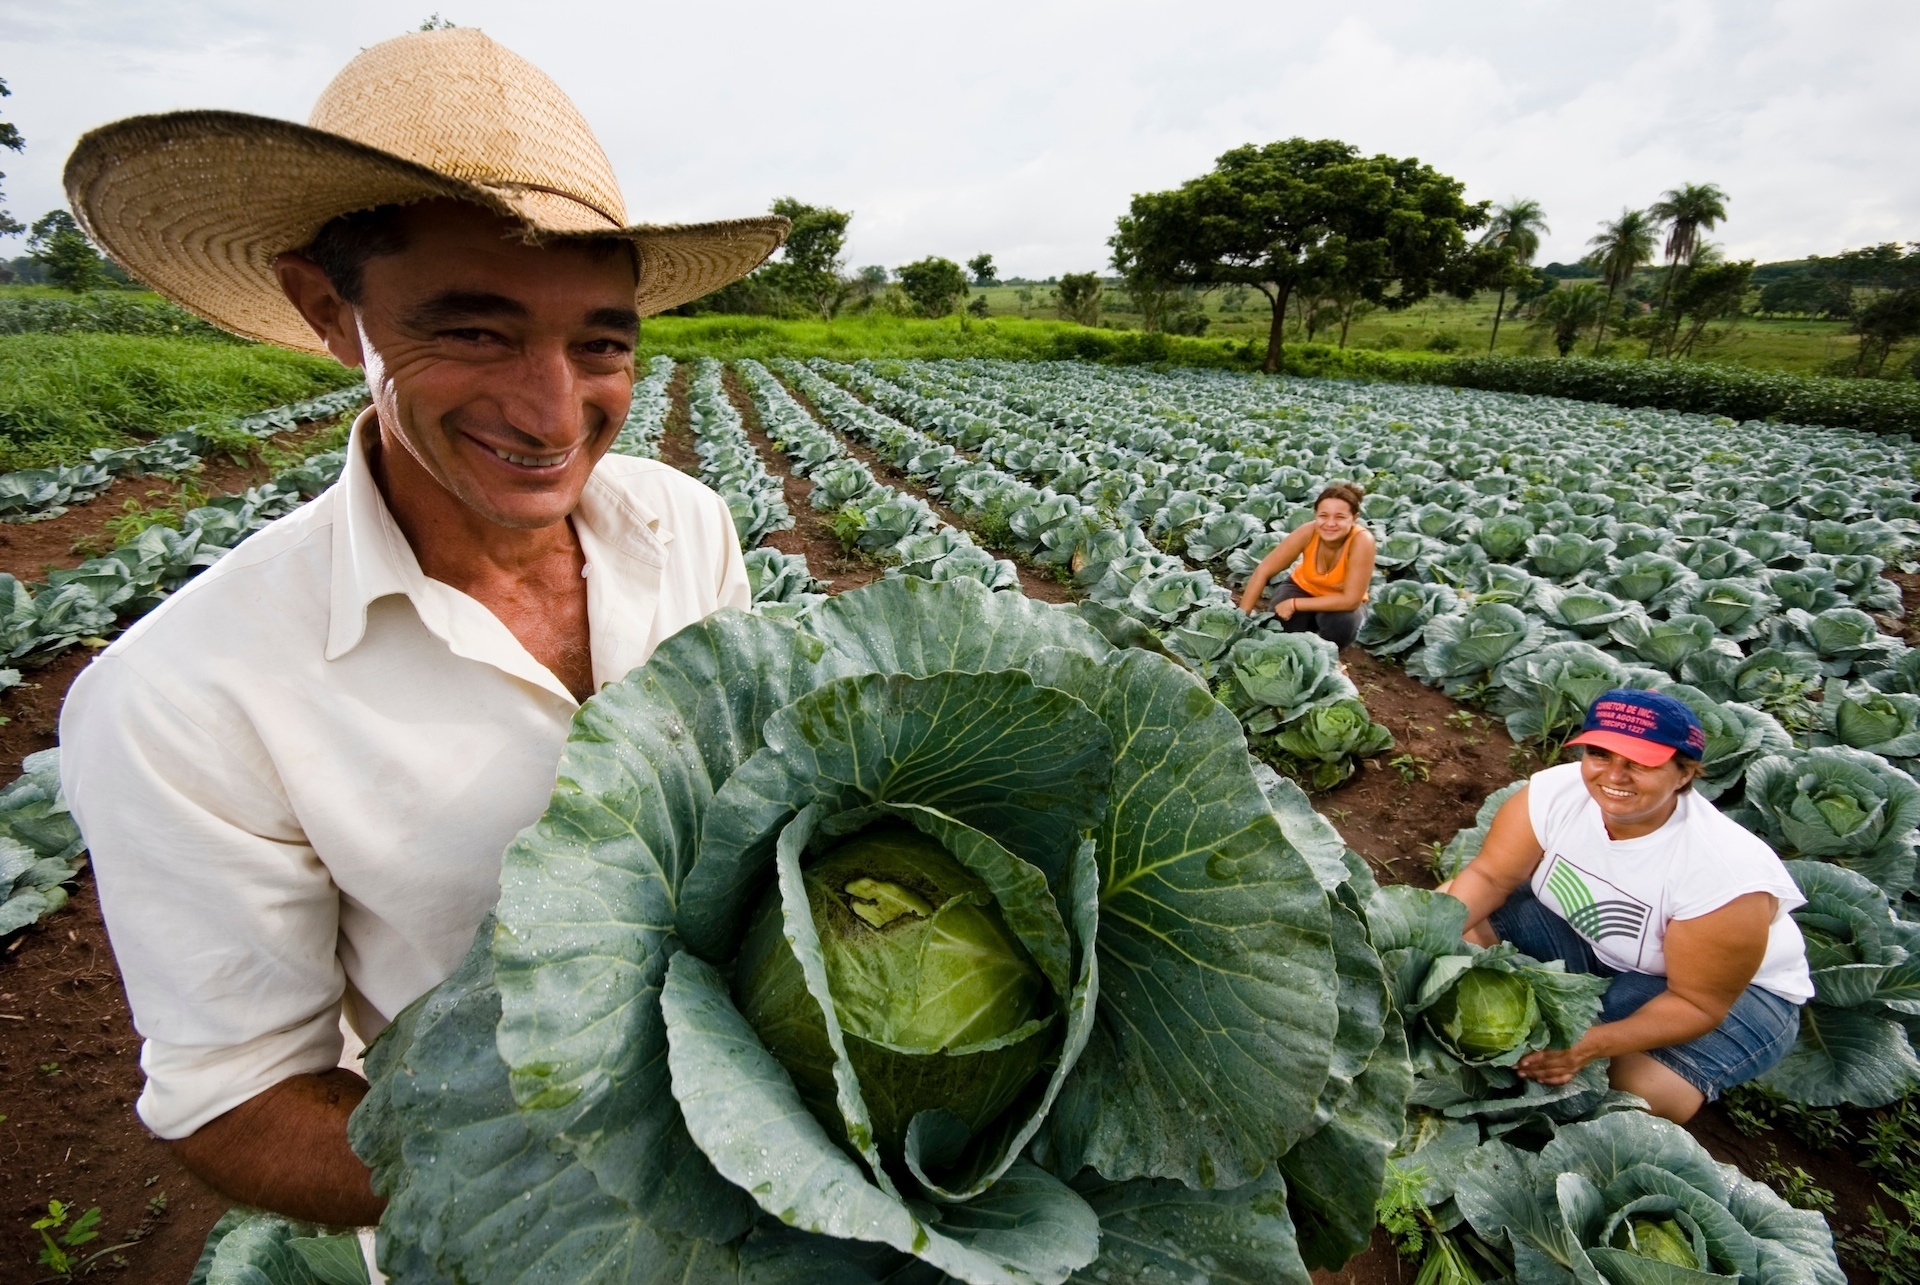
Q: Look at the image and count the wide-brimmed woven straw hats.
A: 1